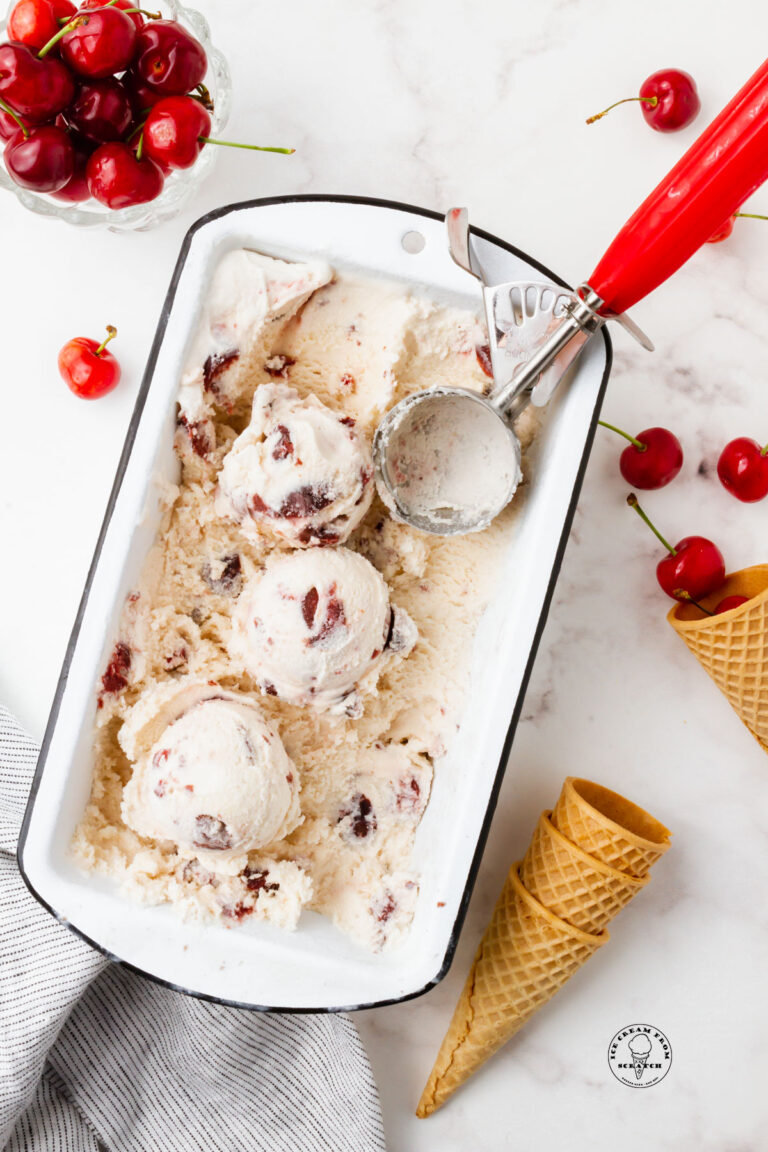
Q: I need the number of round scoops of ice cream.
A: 3